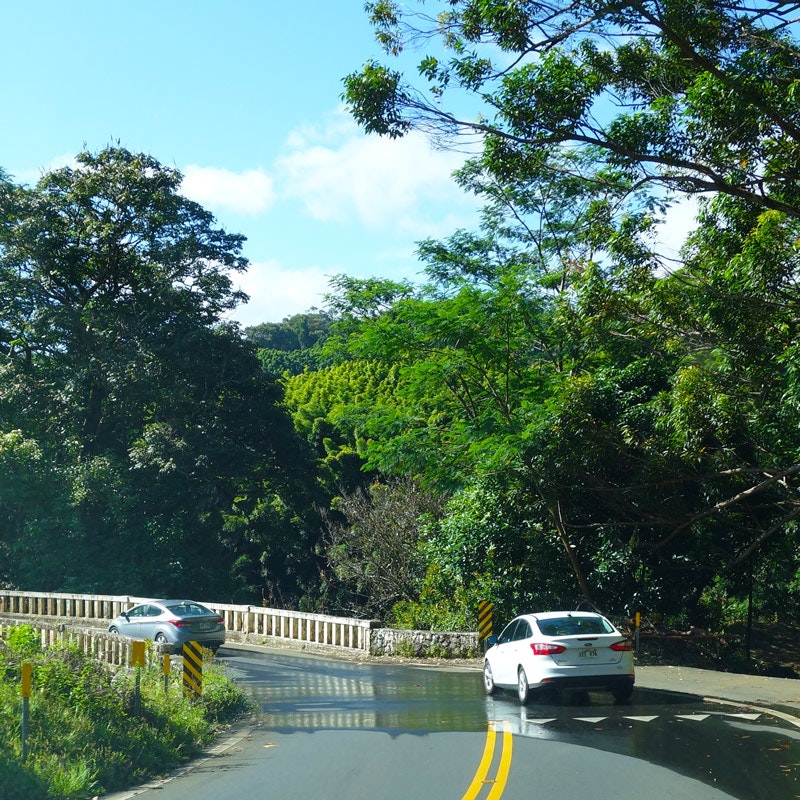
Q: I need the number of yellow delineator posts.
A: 4